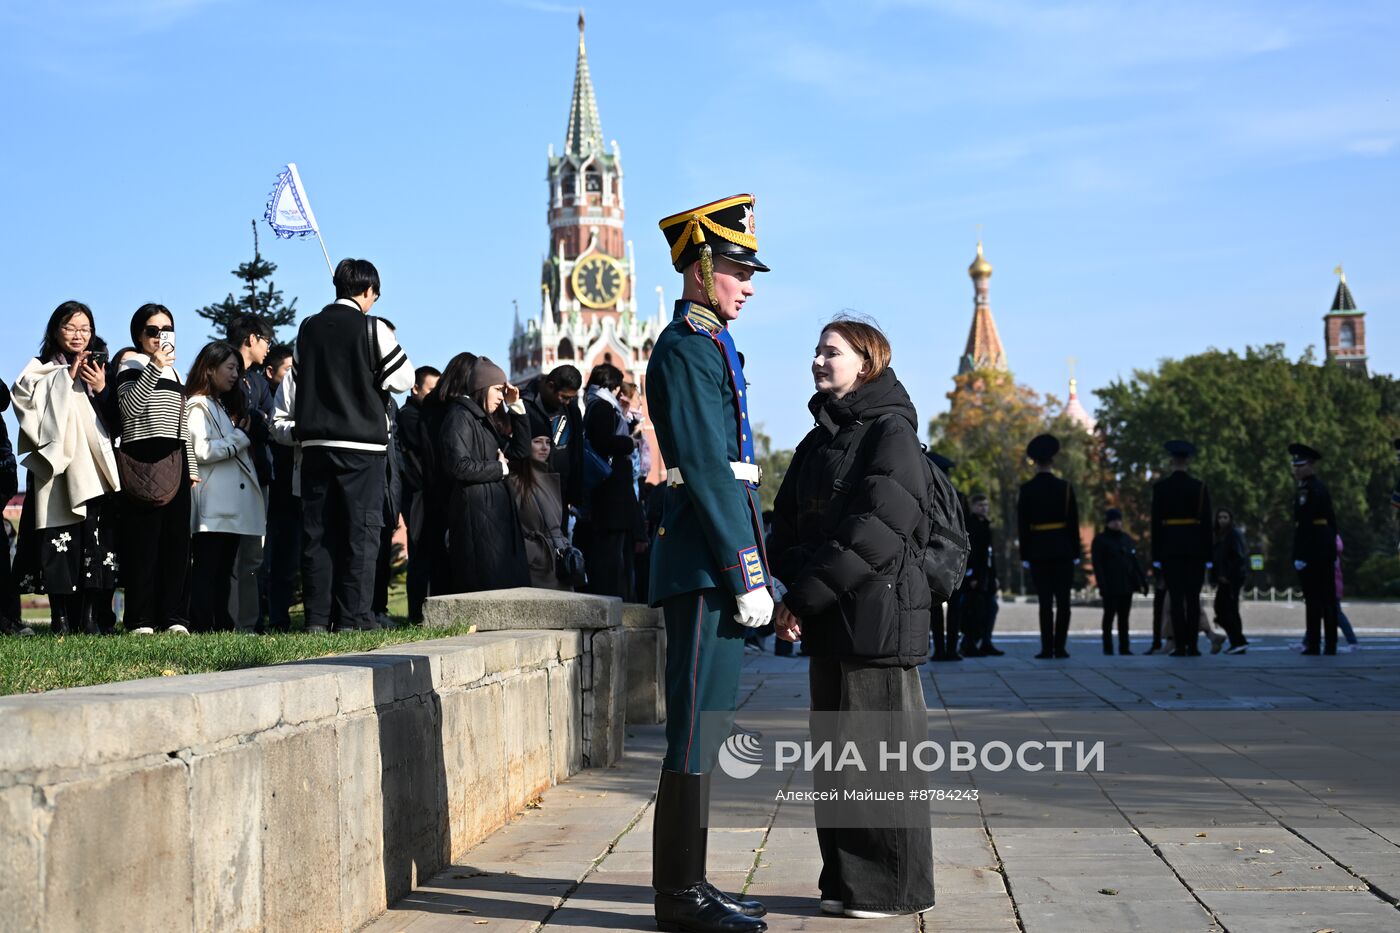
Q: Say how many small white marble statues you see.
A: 0